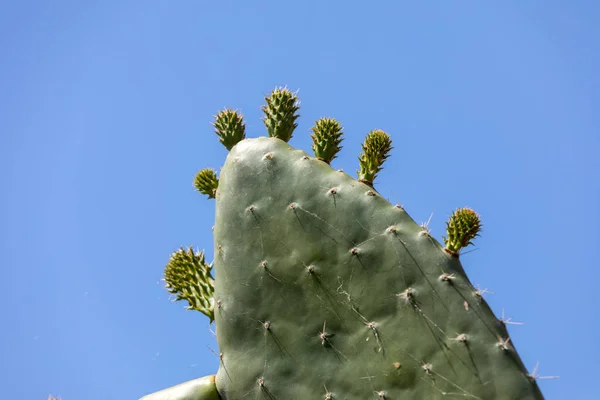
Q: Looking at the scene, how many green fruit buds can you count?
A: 7